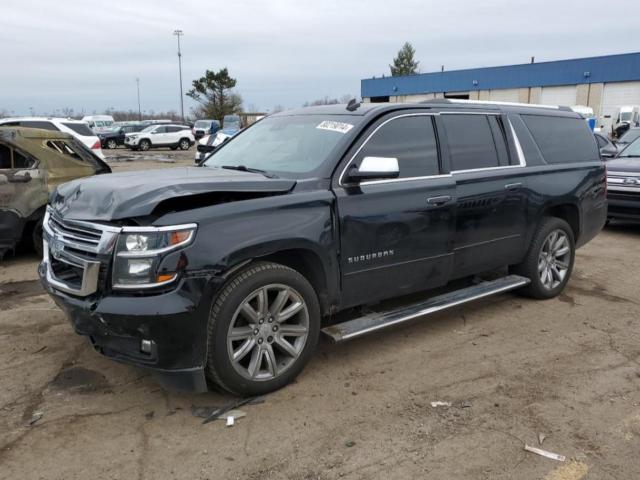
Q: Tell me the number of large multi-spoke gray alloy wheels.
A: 2